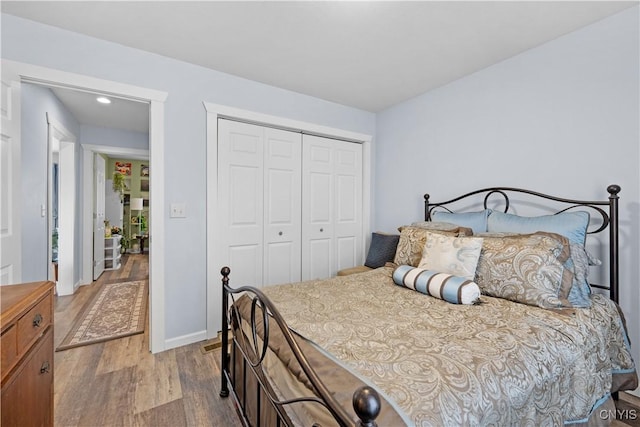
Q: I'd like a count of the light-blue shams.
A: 2